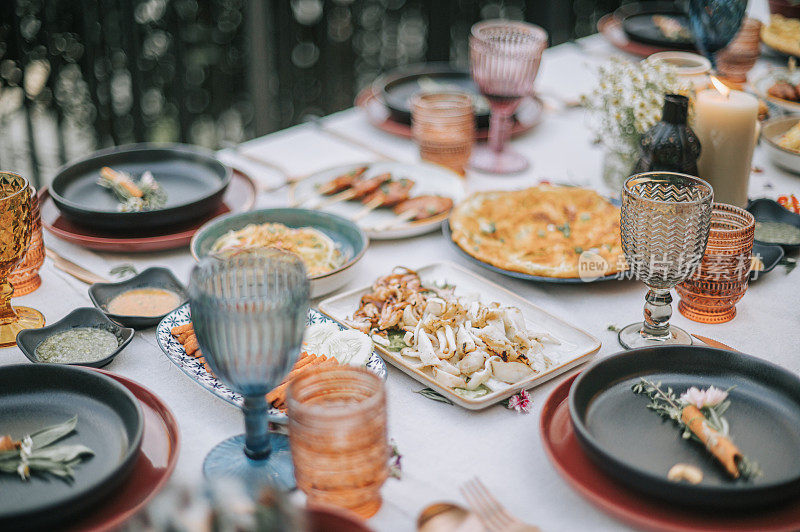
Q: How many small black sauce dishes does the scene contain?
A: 4